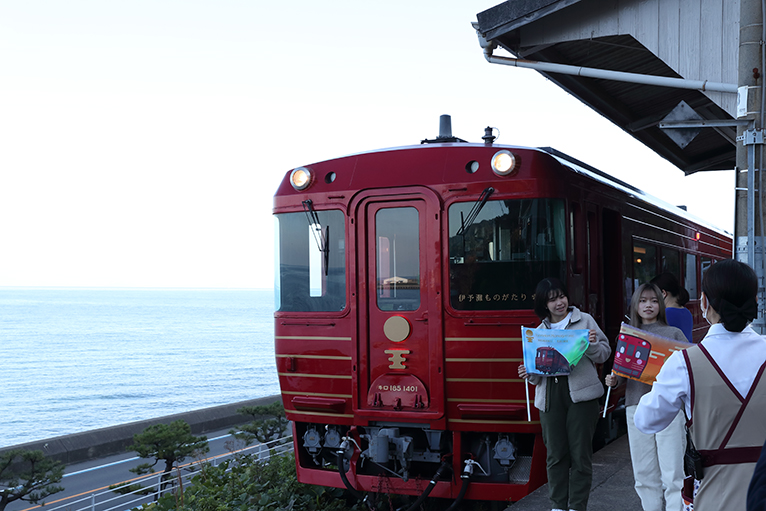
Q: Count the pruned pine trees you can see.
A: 3